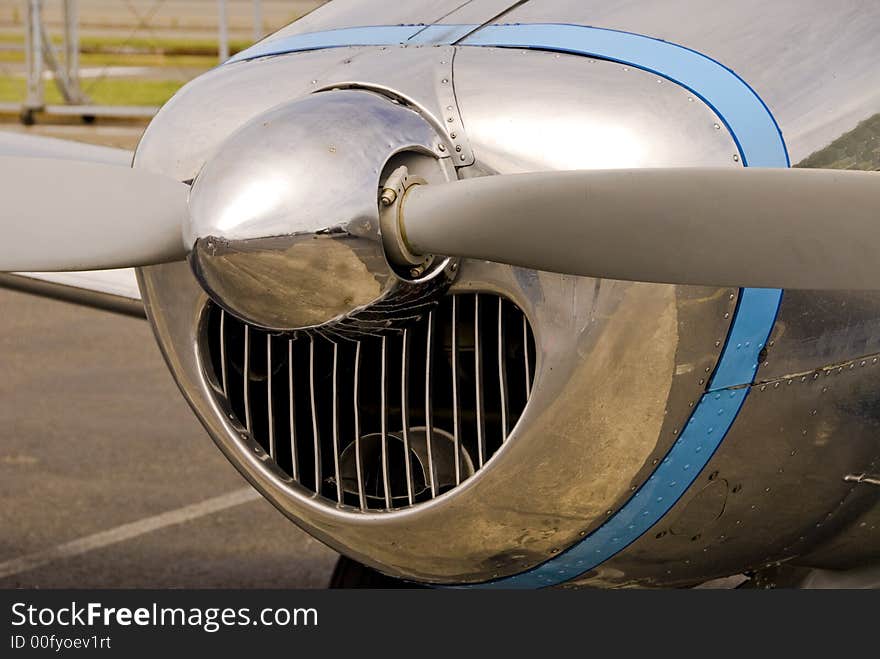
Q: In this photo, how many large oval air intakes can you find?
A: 1